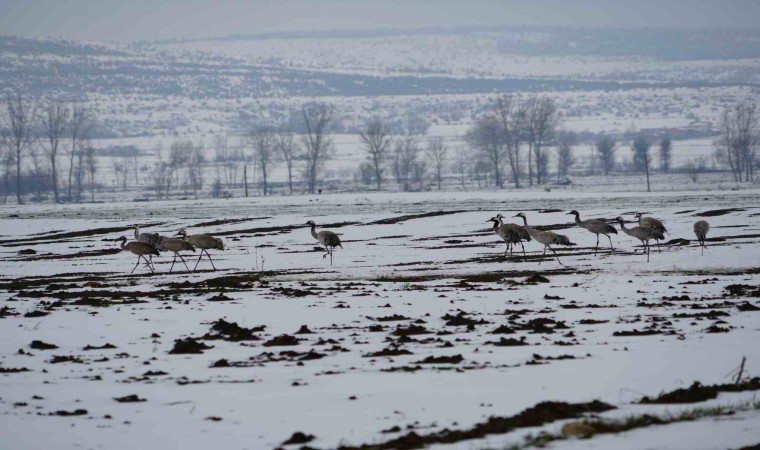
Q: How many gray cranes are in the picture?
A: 12